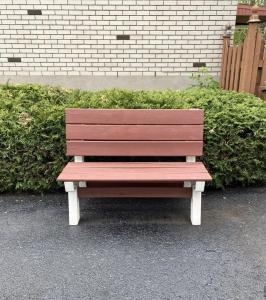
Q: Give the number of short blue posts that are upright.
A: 0